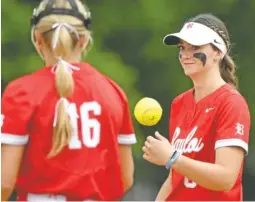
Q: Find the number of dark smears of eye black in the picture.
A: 2